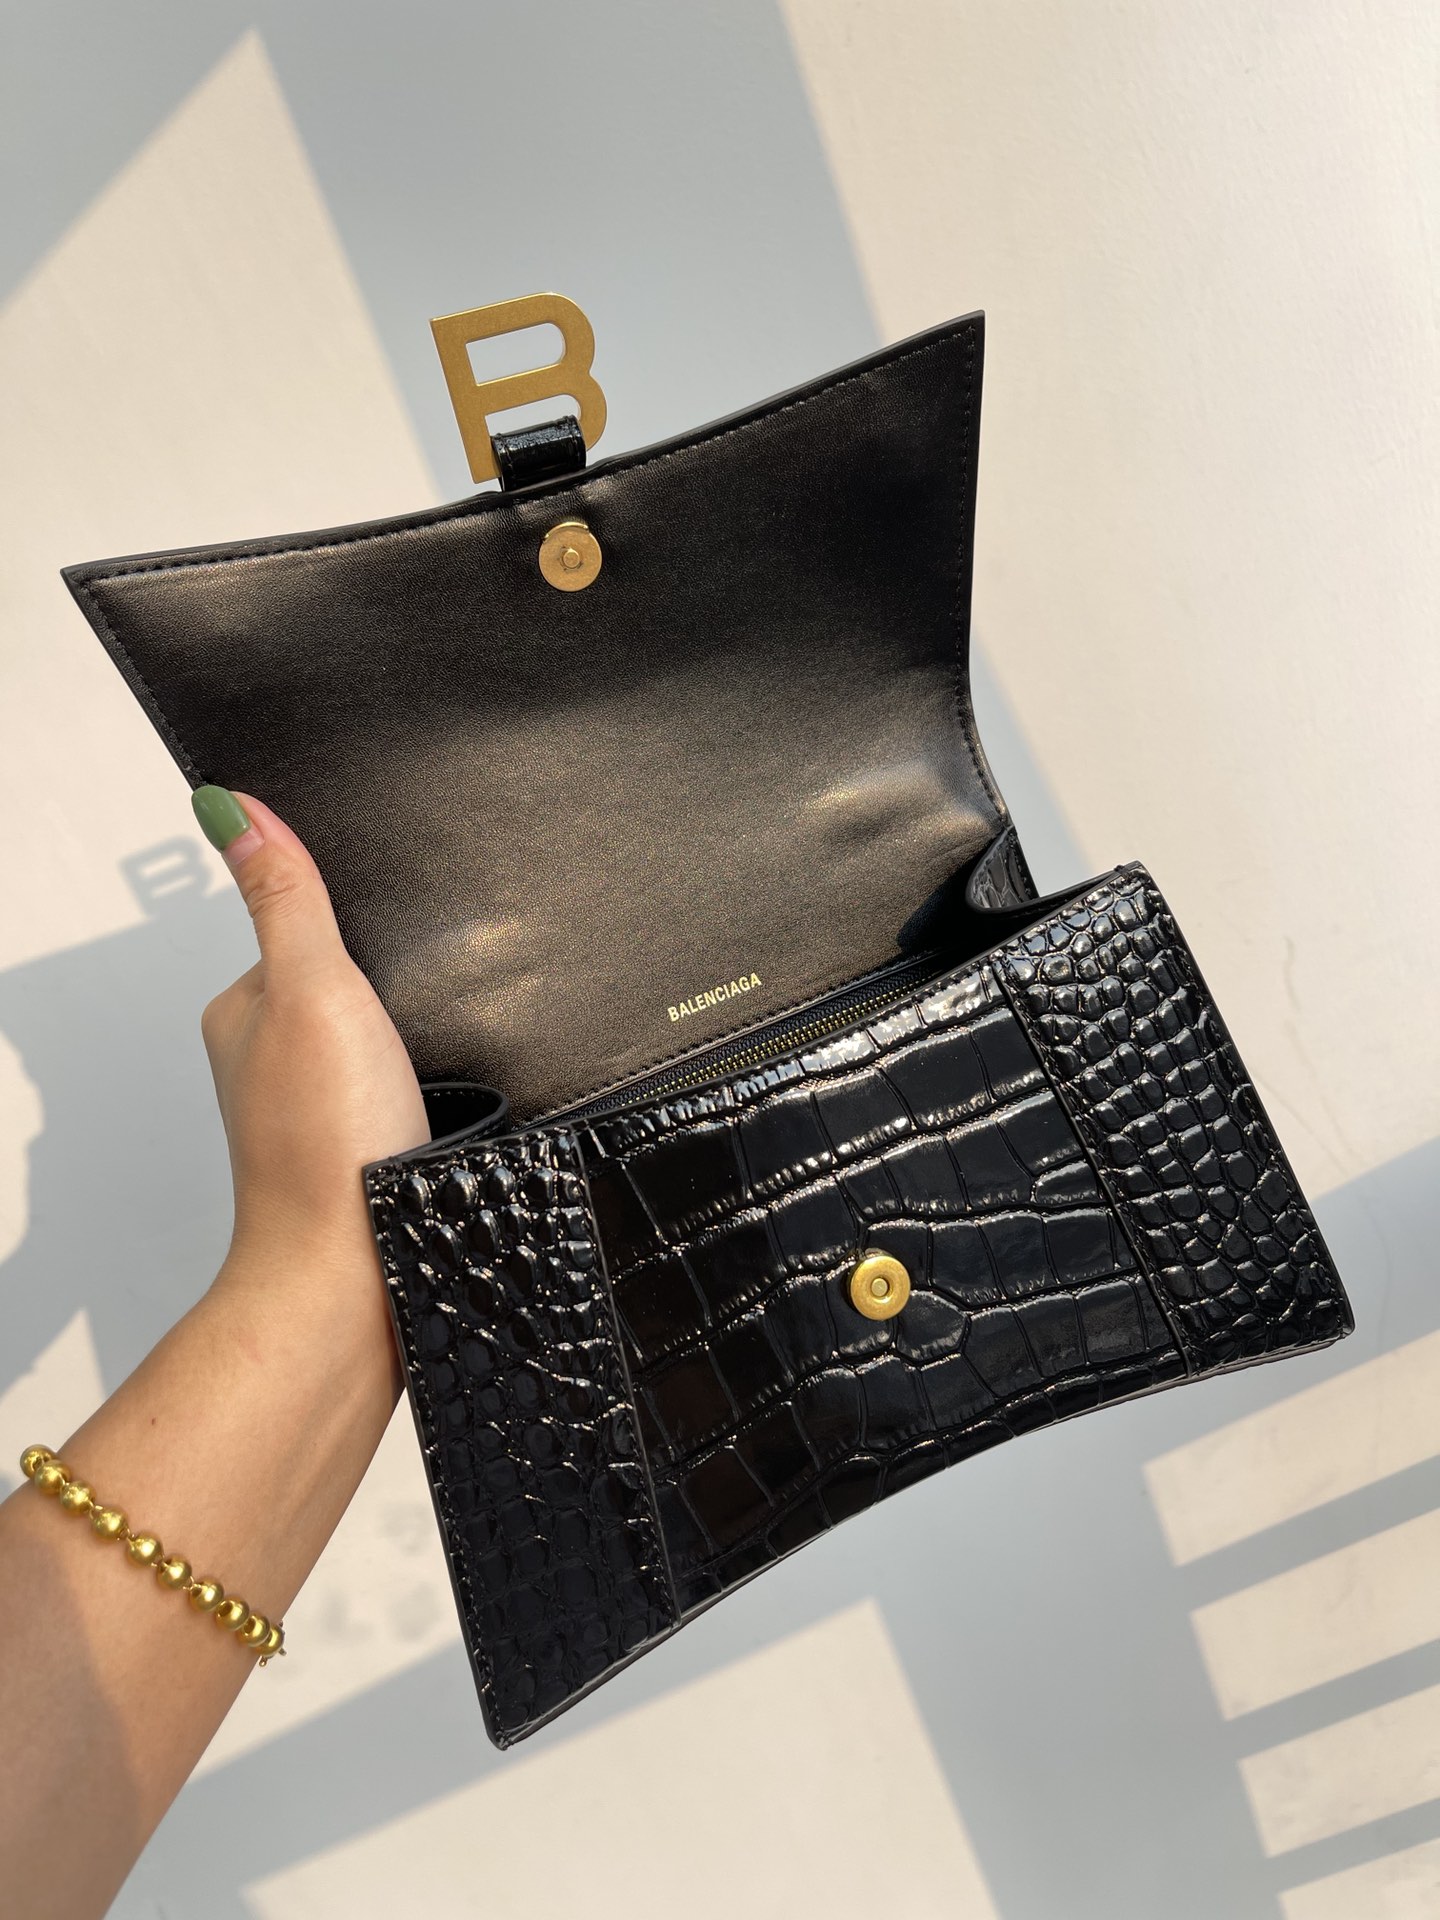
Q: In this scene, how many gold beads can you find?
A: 10